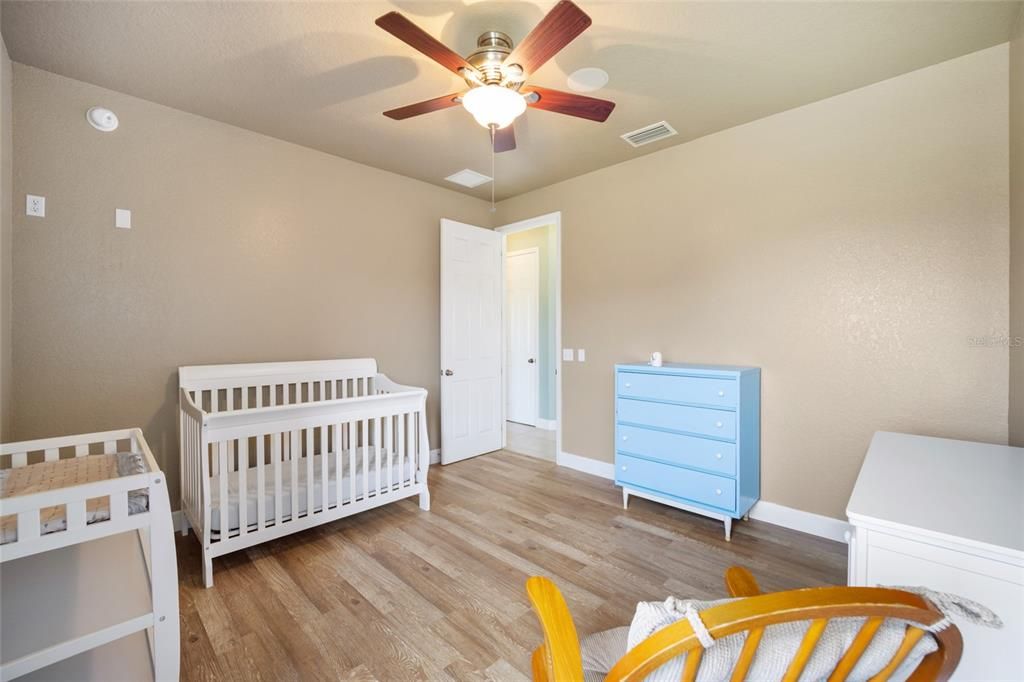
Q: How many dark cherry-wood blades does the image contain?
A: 5